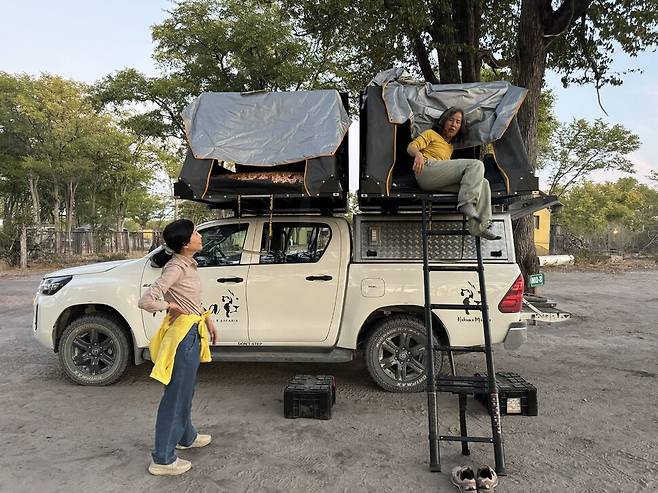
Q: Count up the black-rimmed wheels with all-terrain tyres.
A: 2